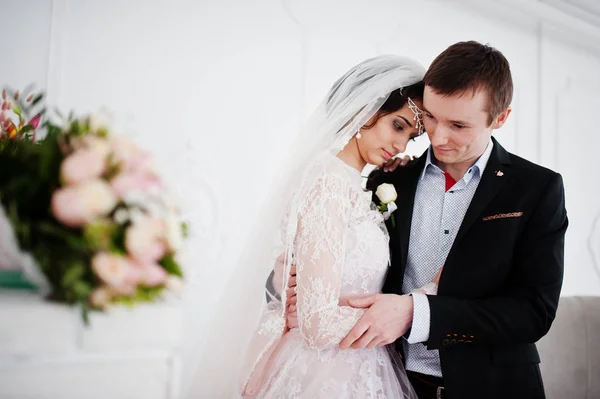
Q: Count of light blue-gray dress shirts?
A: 1